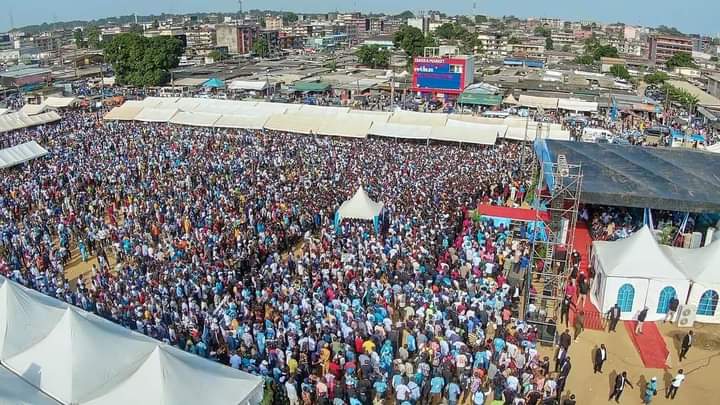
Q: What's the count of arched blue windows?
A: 3